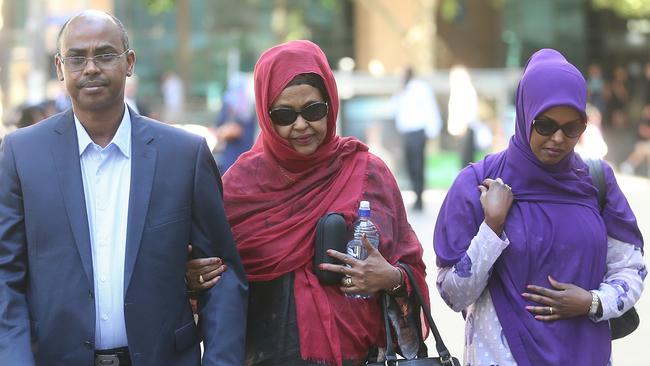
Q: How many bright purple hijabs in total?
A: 1